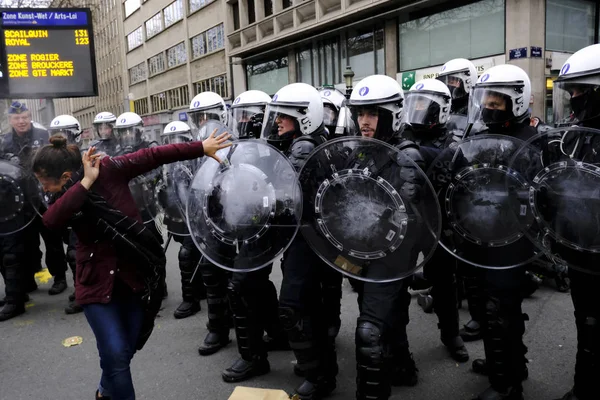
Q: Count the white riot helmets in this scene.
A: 13